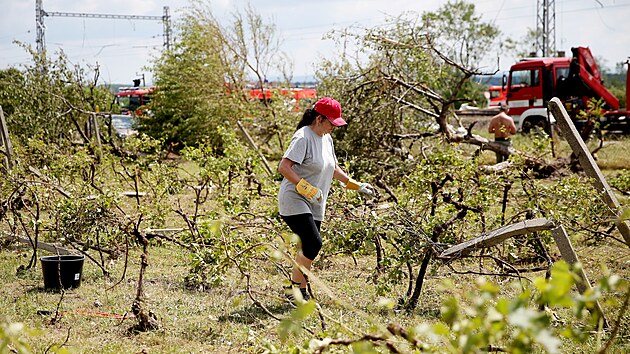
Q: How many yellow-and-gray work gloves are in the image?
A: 2